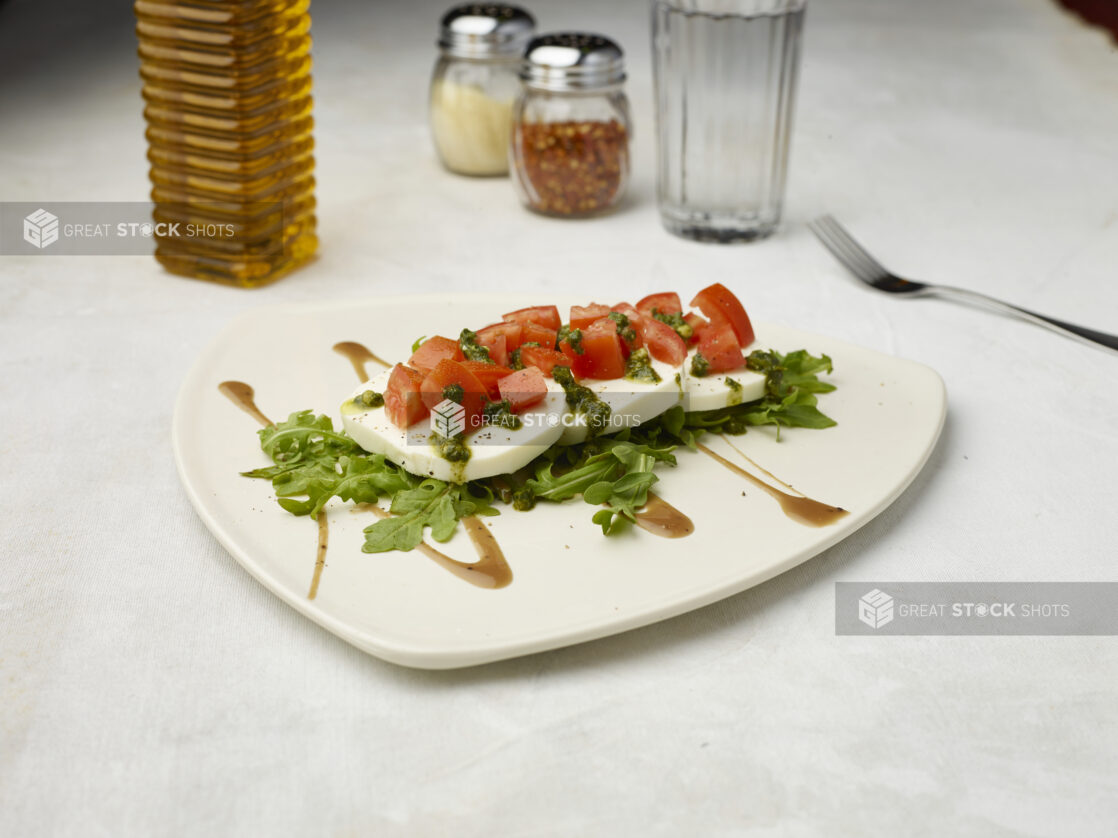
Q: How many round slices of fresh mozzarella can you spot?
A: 3